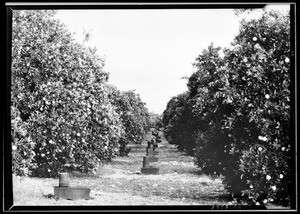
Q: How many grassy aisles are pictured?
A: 1